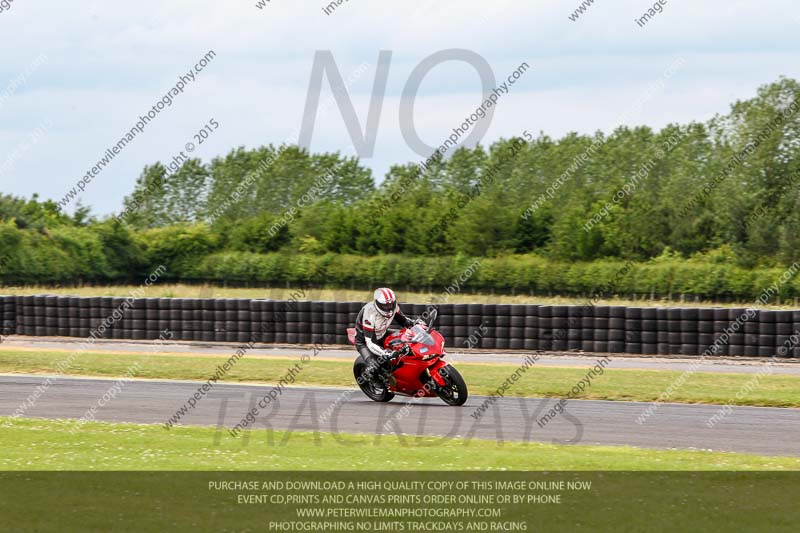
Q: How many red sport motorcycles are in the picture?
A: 1